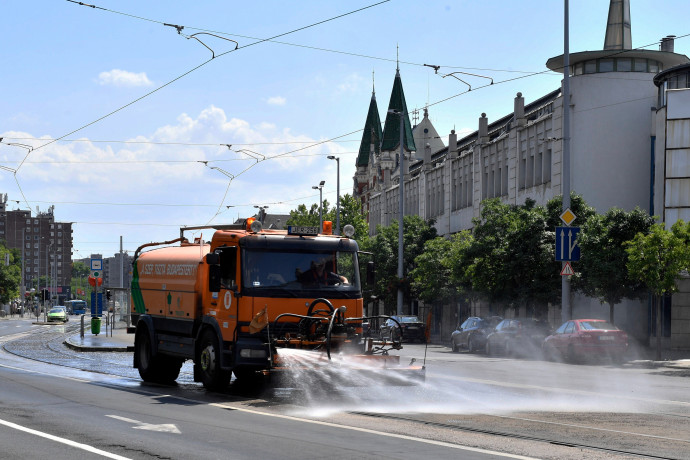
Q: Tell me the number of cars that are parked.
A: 4